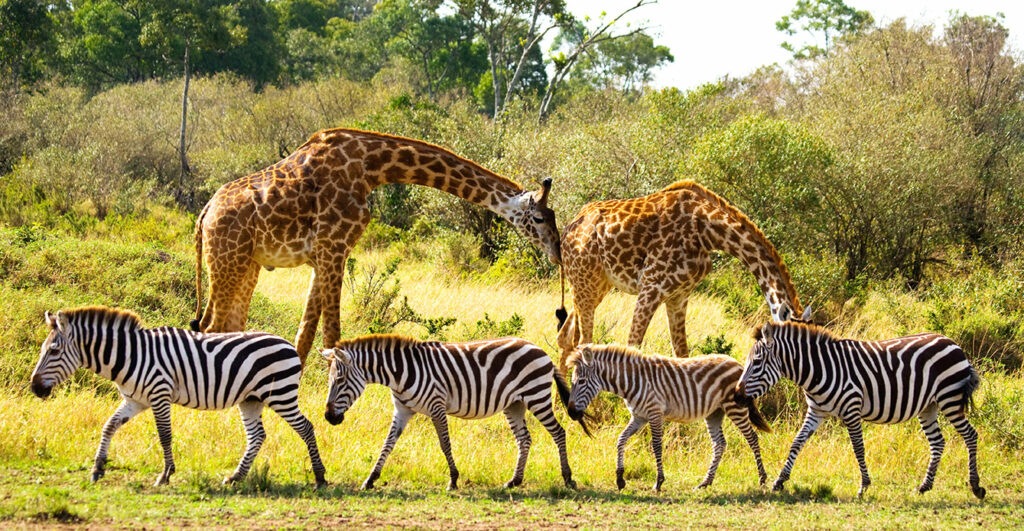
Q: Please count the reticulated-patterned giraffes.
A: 2